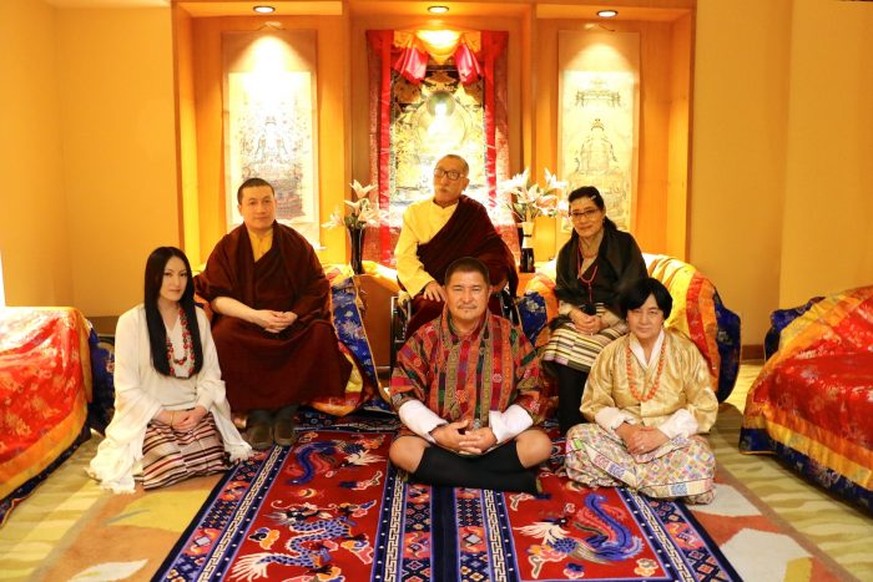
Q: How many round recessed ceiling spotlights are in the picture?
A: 3